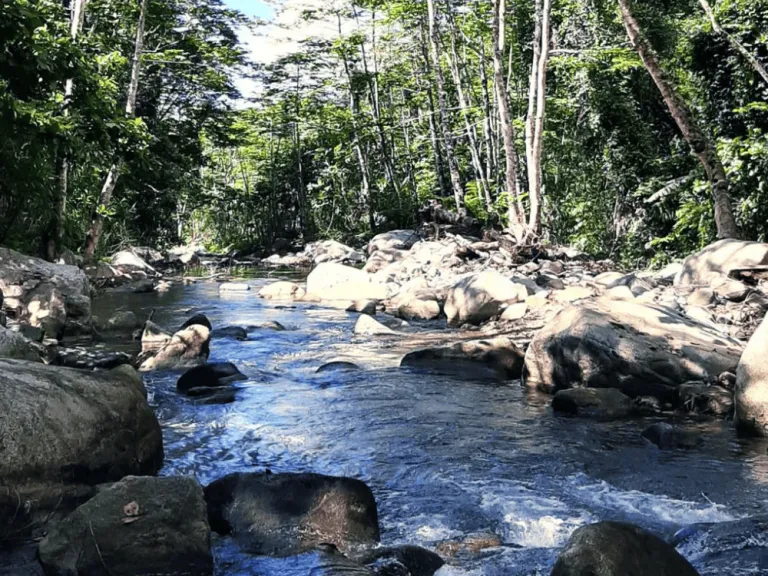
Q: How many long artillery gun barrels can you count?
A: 0